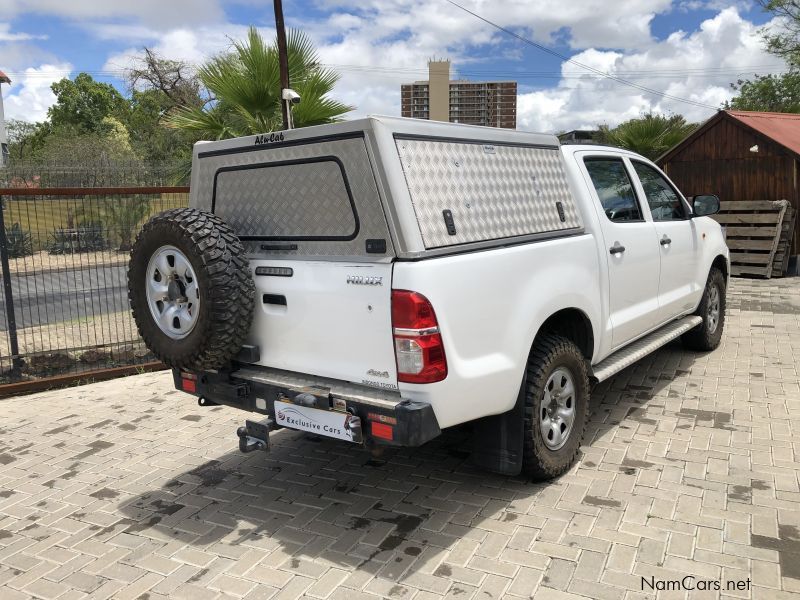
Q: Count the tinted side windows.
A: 2